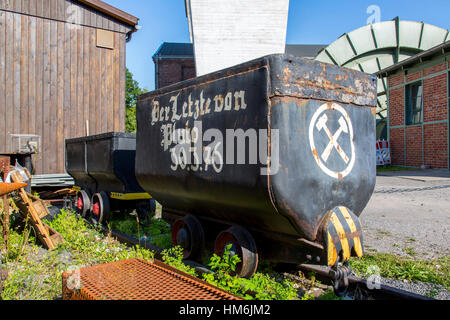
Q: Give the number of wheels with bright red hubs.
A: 2